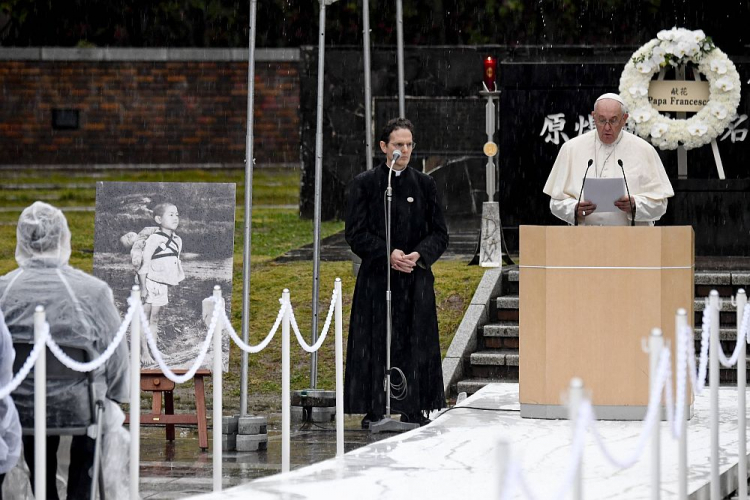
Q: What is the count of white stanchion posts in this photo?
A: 11